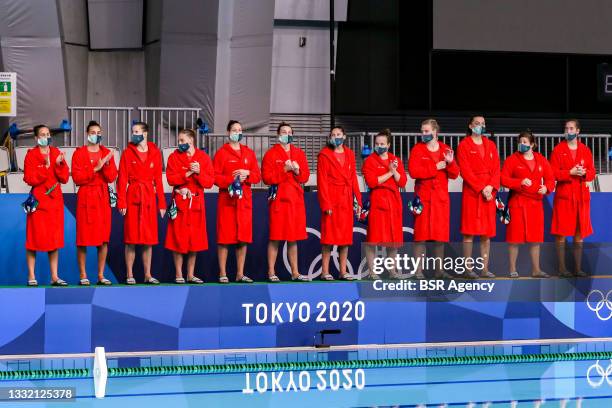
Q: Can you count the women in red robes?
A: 12